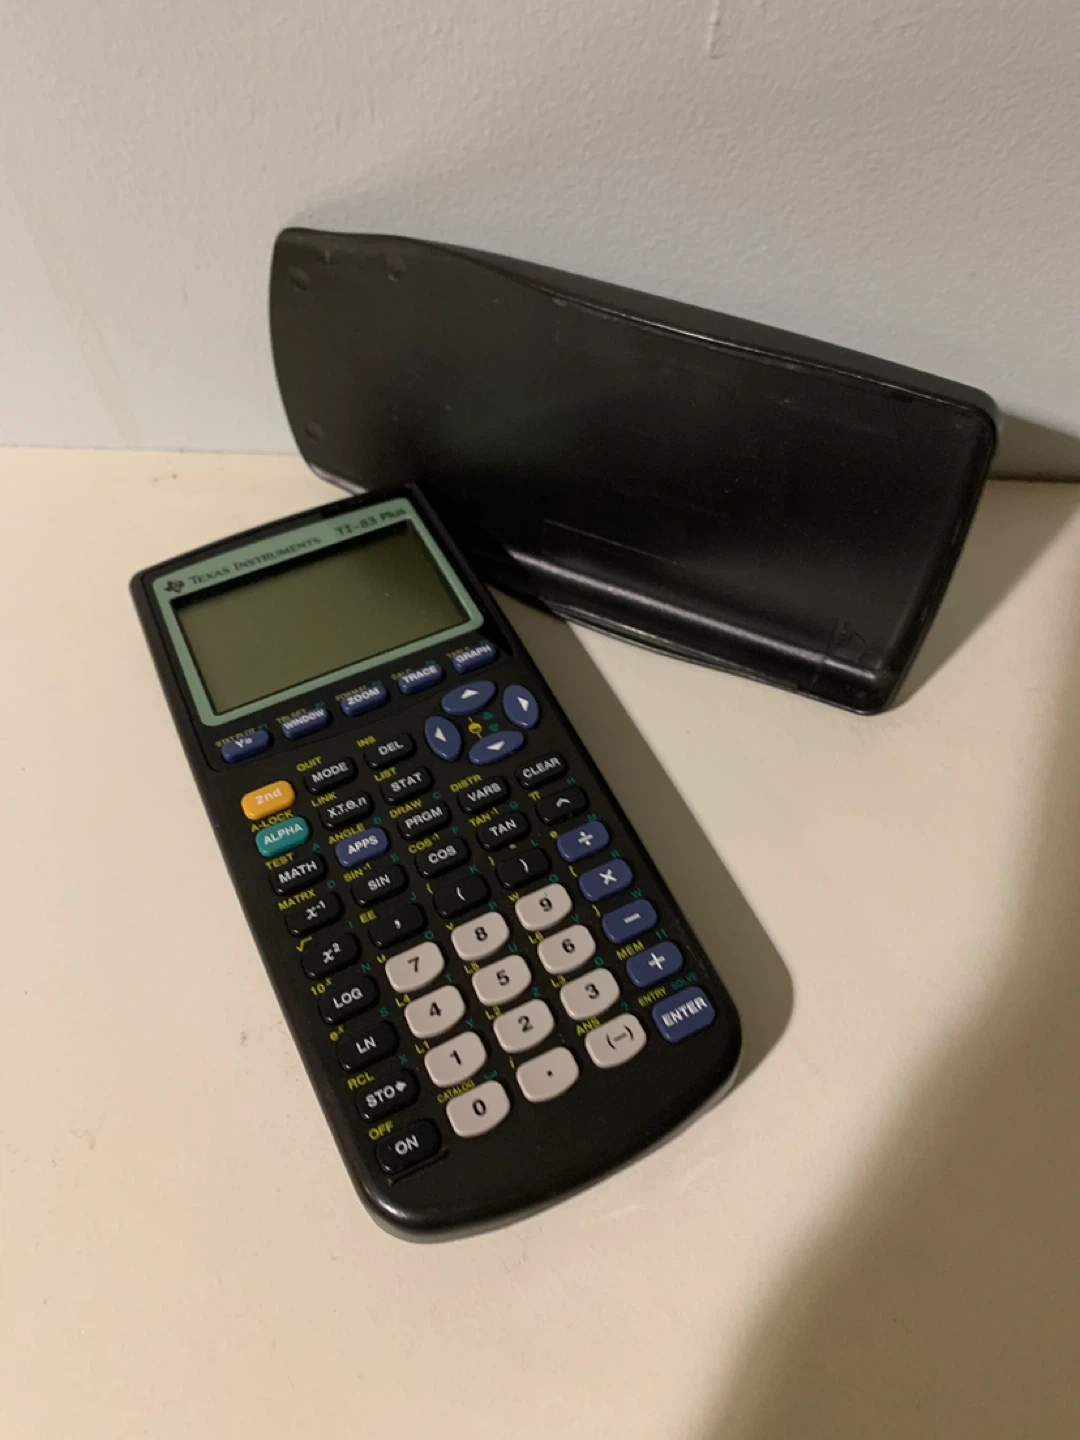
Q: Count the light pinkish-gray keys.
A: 12